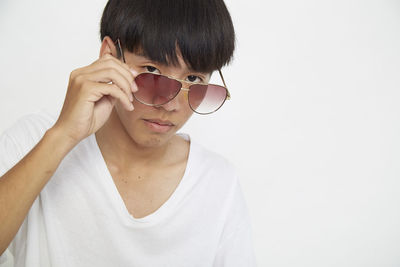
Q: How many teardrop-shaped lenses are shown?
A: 2